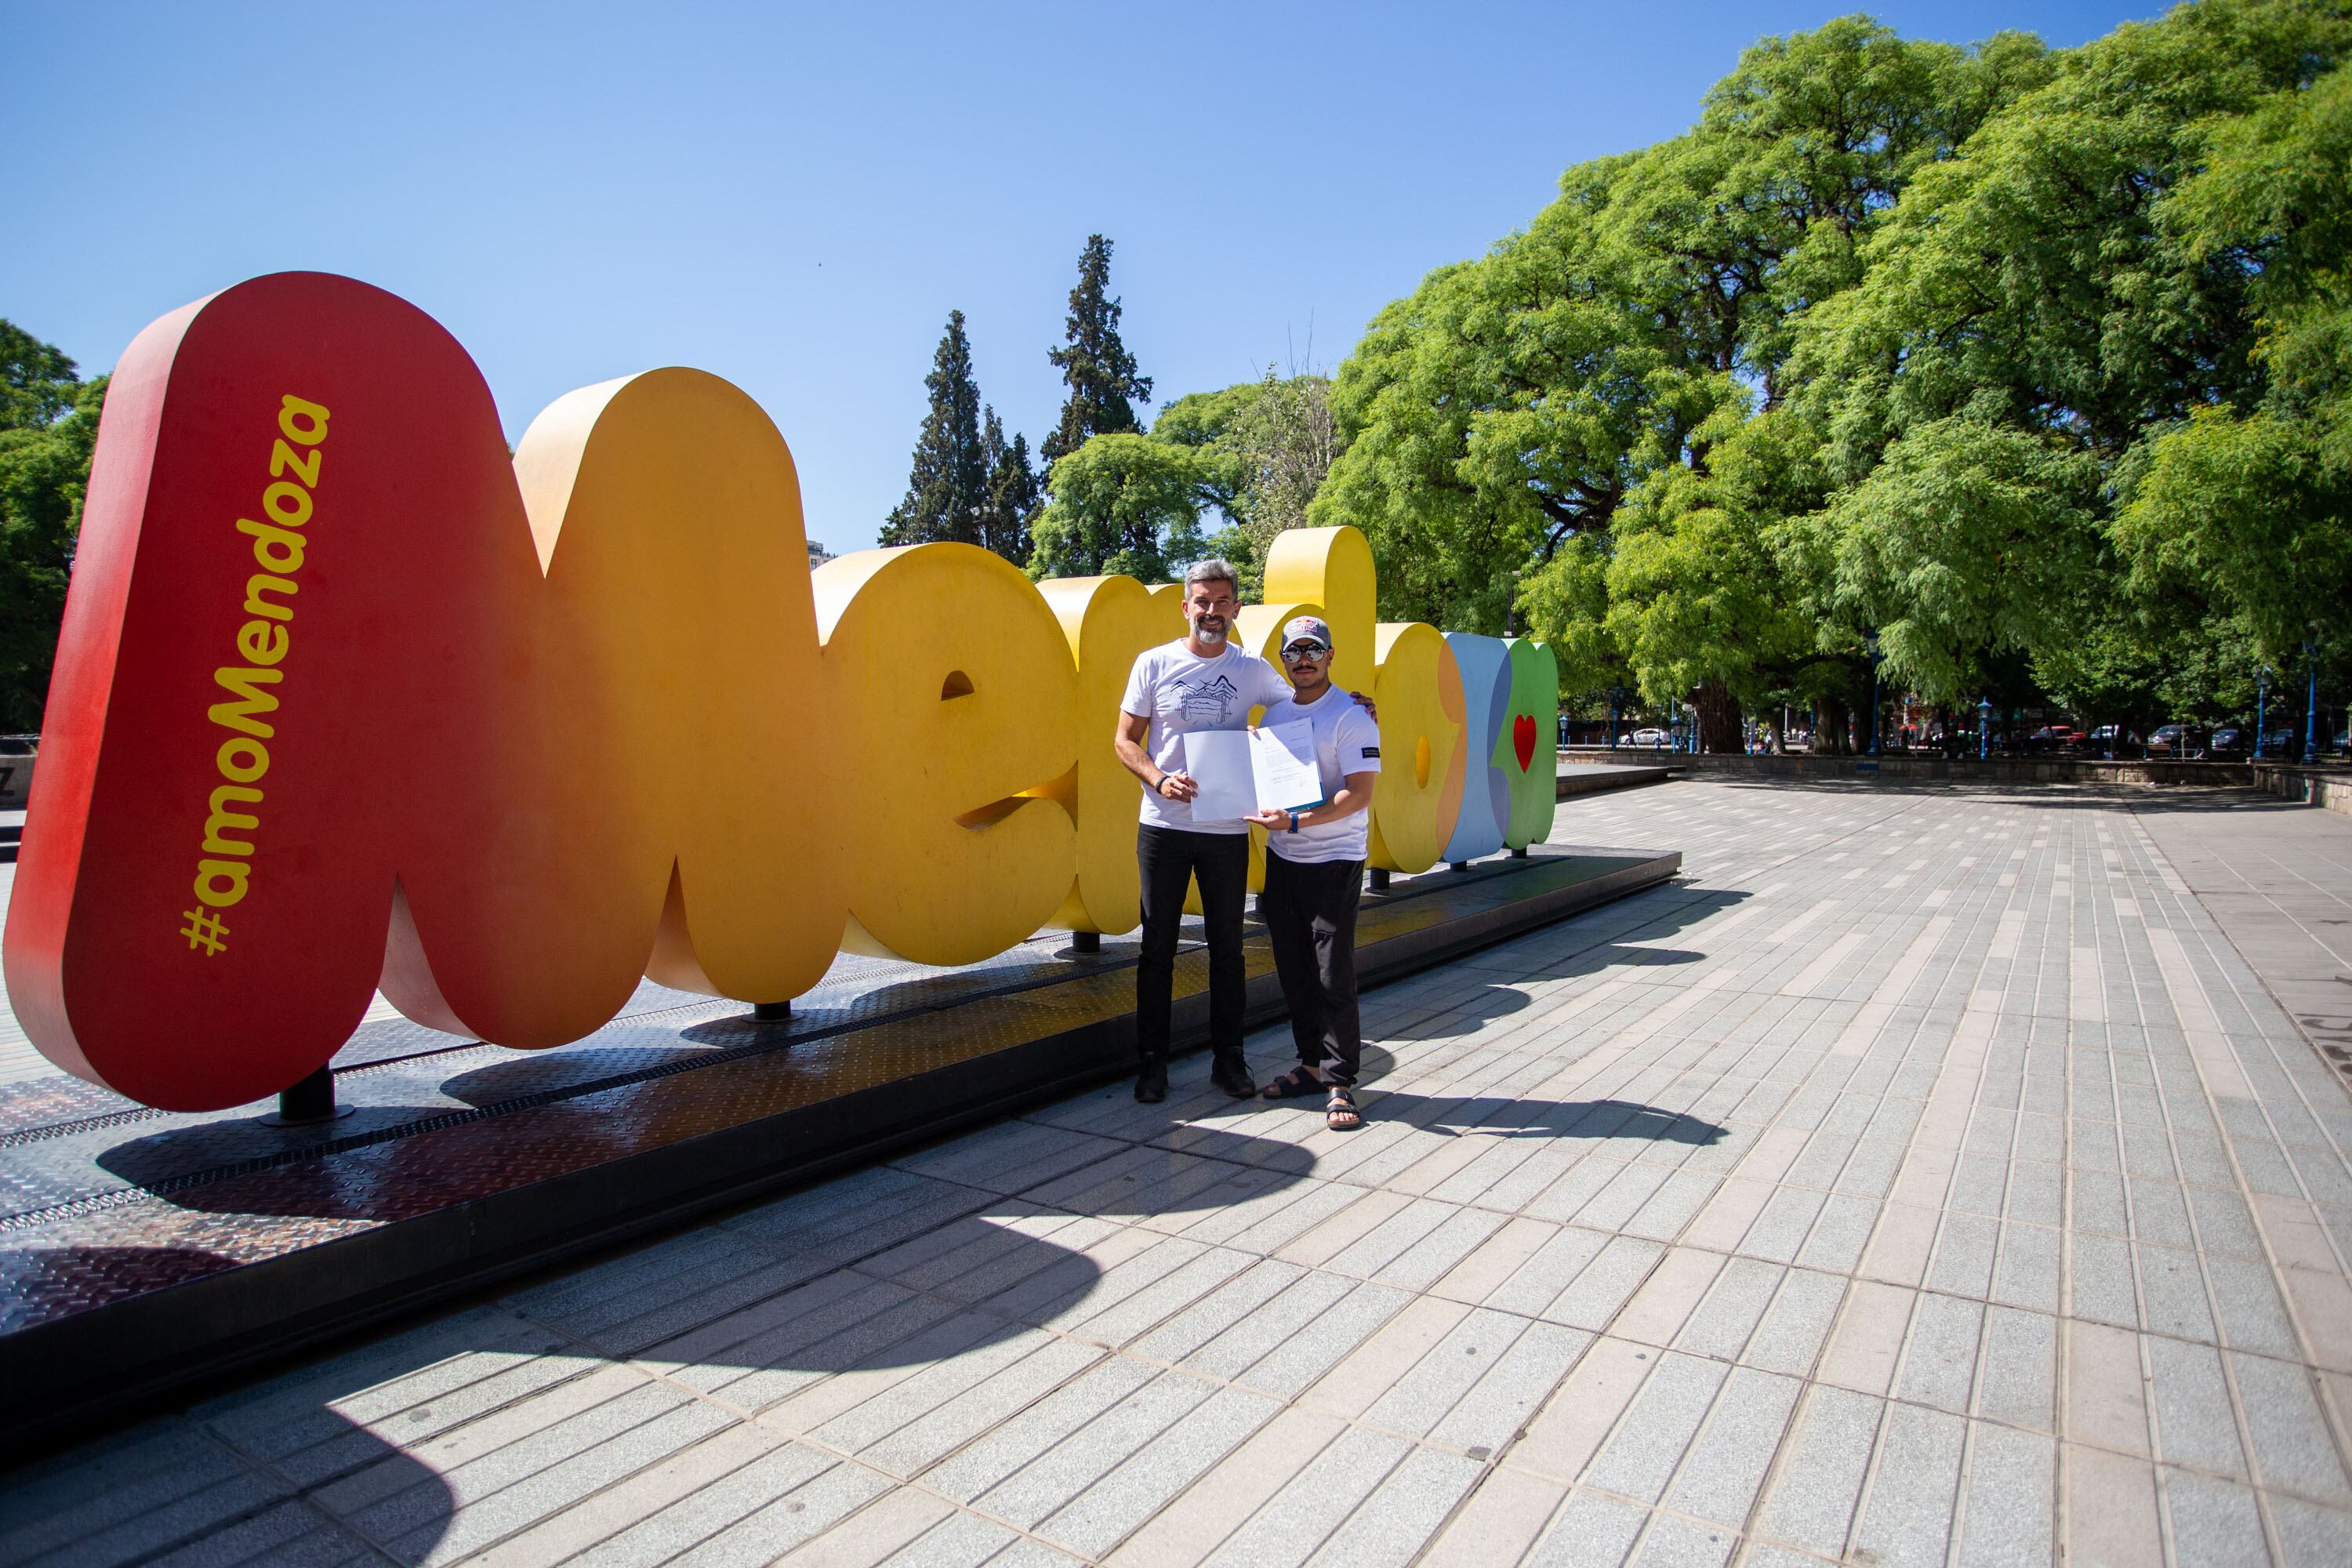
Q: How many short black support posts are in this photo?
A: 7